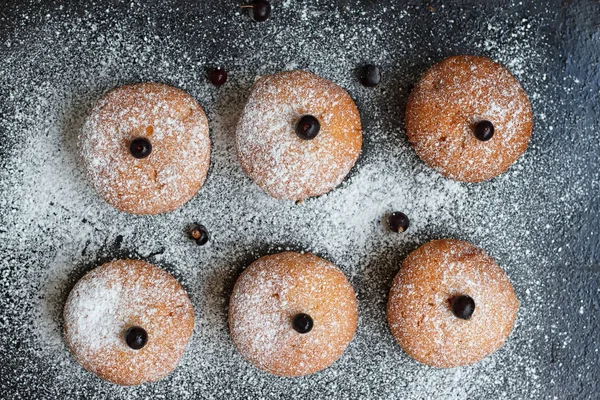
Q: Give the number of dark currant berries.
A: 11